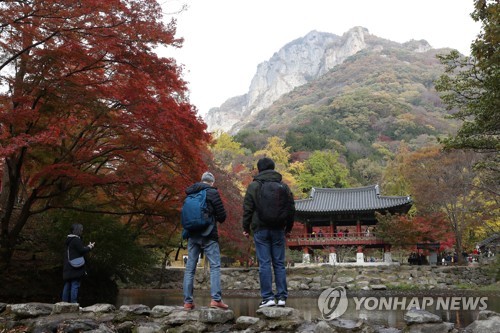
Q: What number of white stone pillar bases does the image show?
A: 4